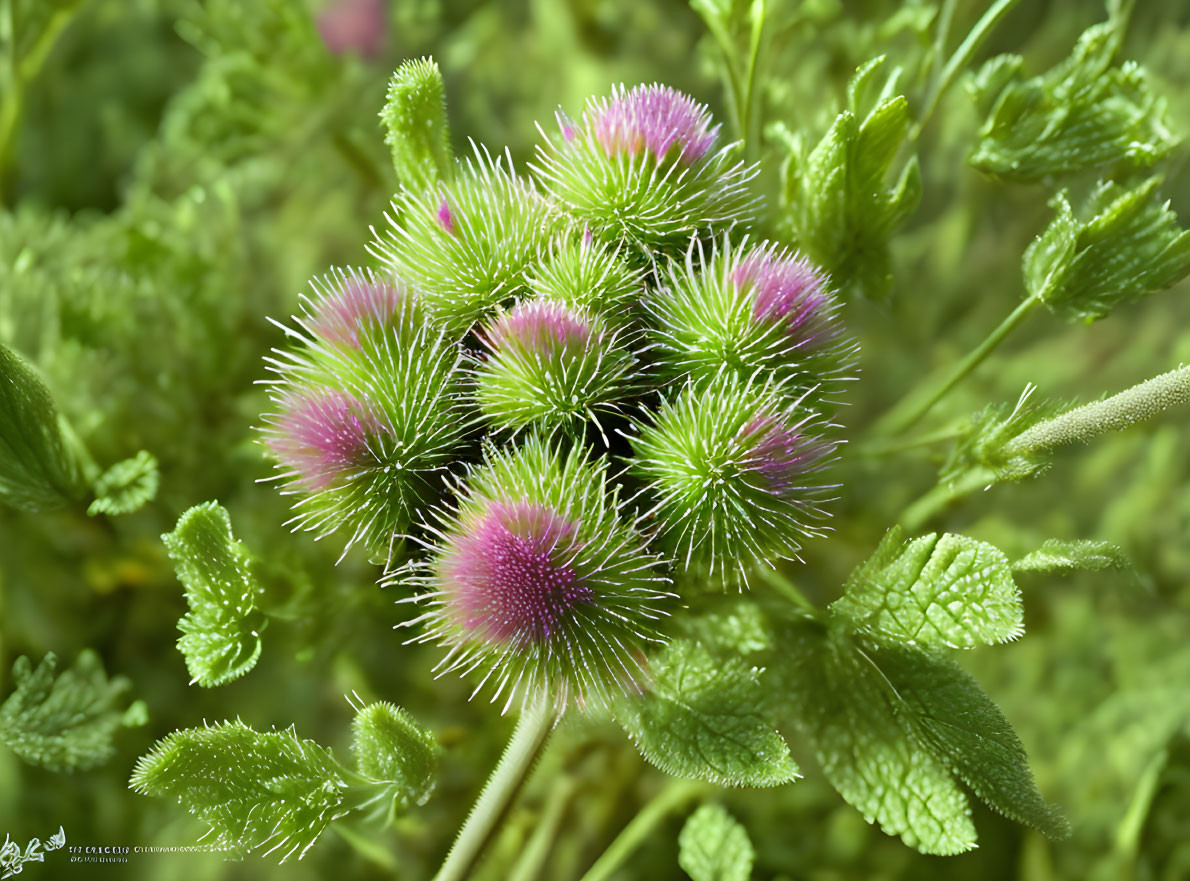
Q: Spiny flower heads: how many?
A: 9